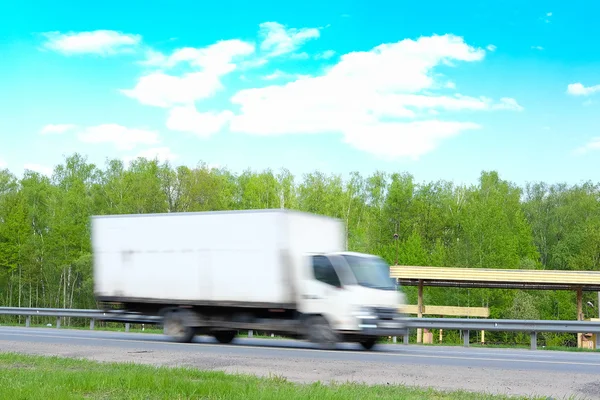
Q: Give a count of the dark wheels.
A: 4